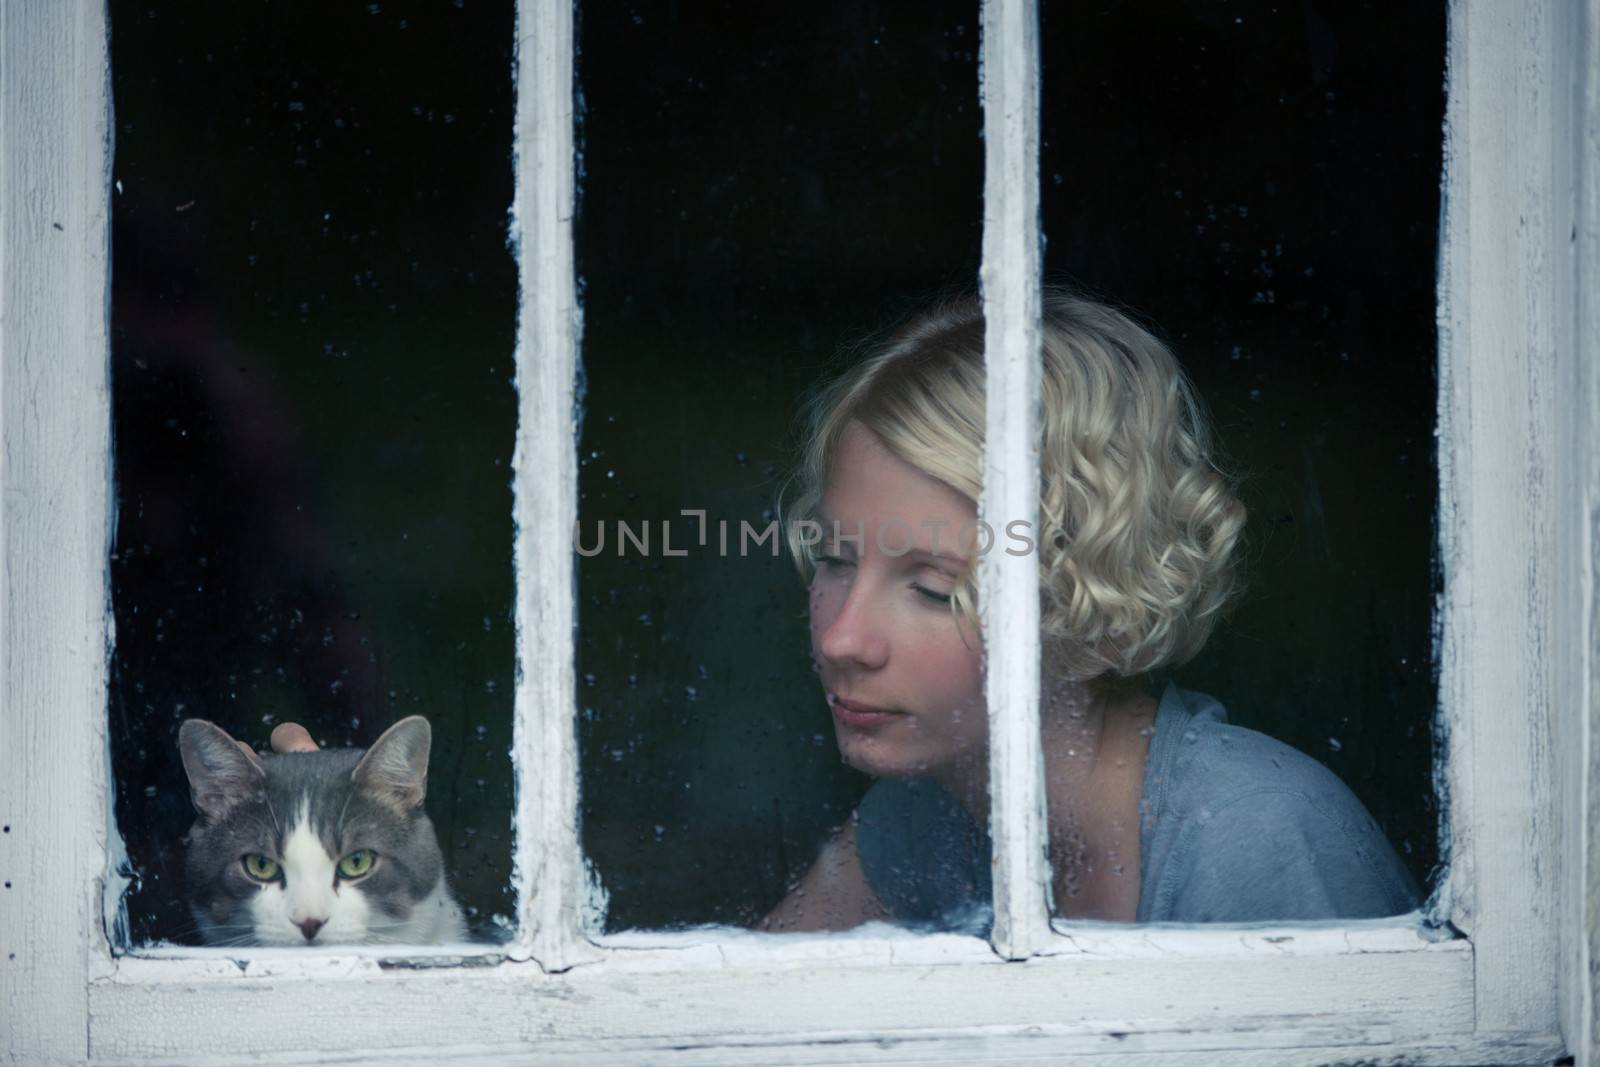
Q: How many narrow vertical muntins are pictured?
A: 2